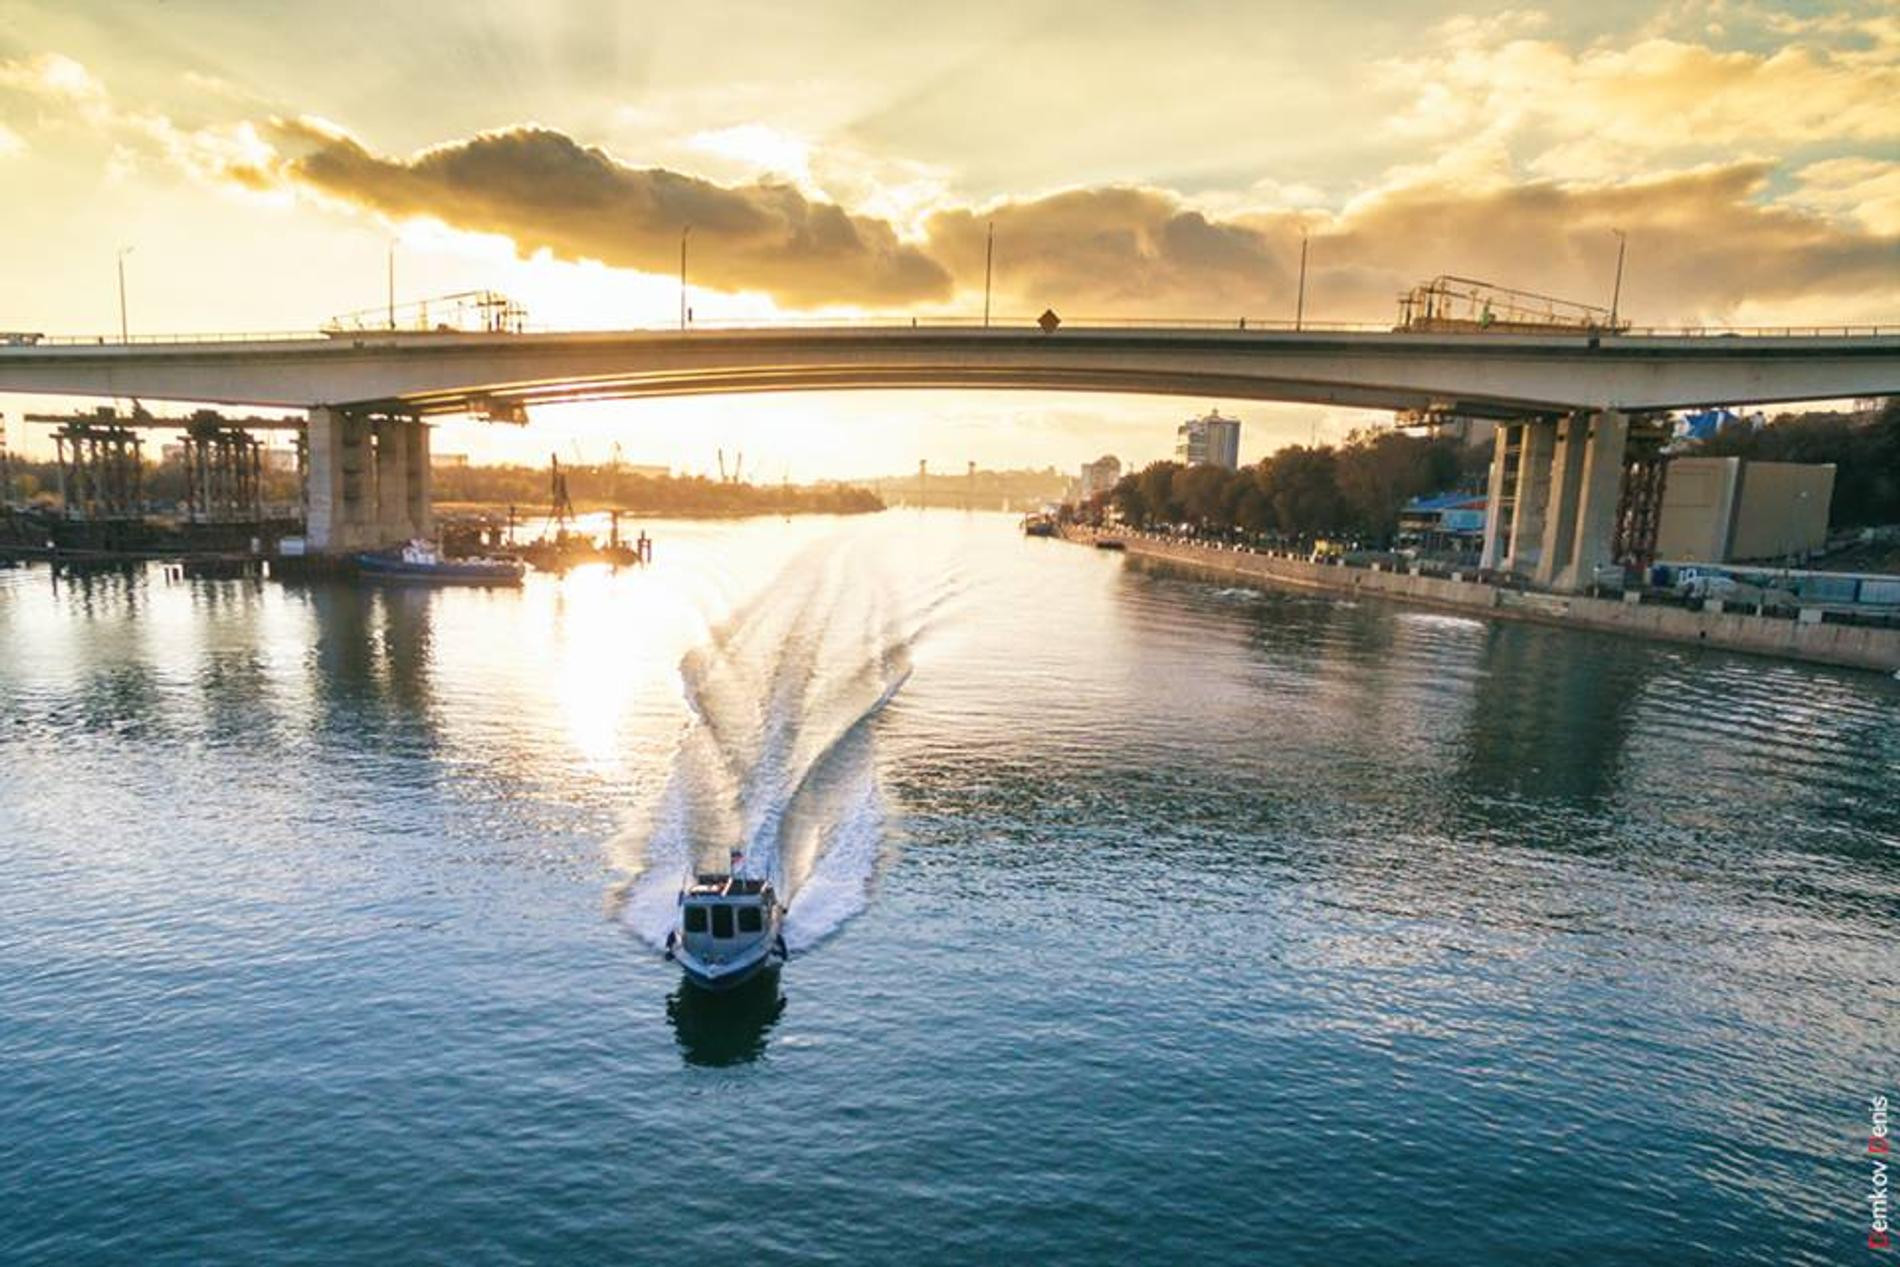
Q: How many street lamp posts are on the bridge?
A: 6